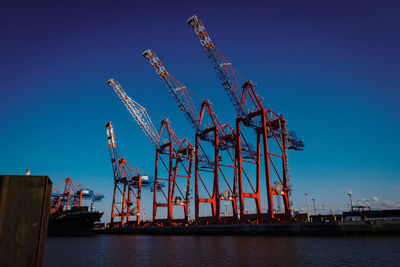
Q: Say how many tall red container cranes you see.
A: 4